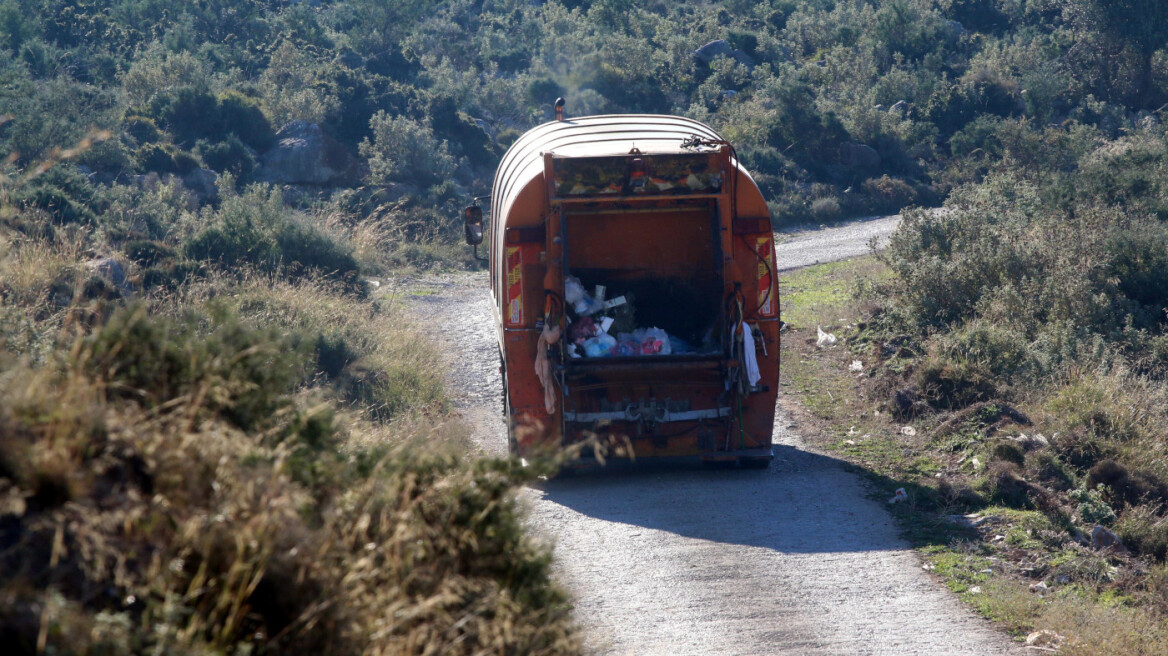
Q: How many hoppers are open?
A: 1